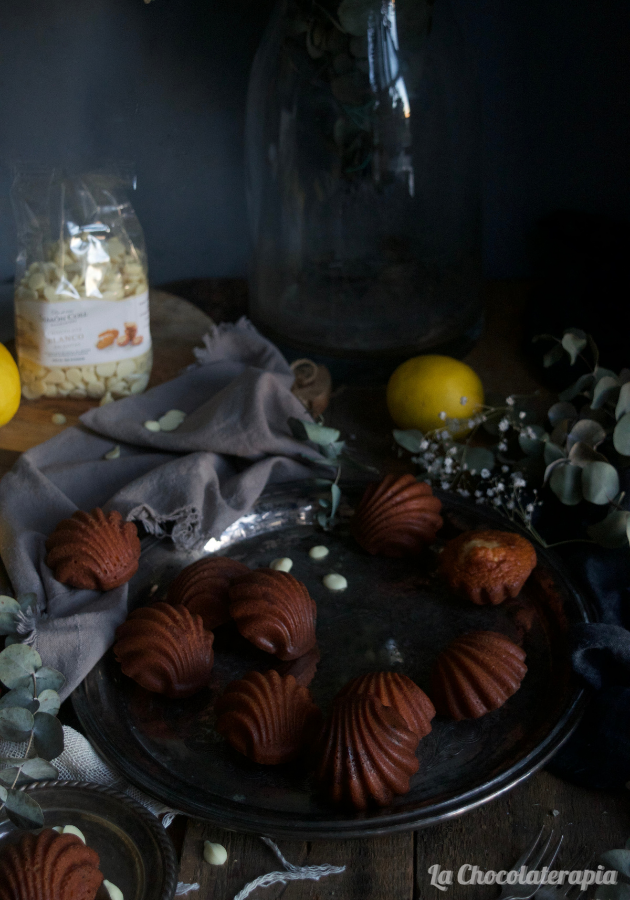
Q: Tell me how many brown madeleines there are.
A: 11